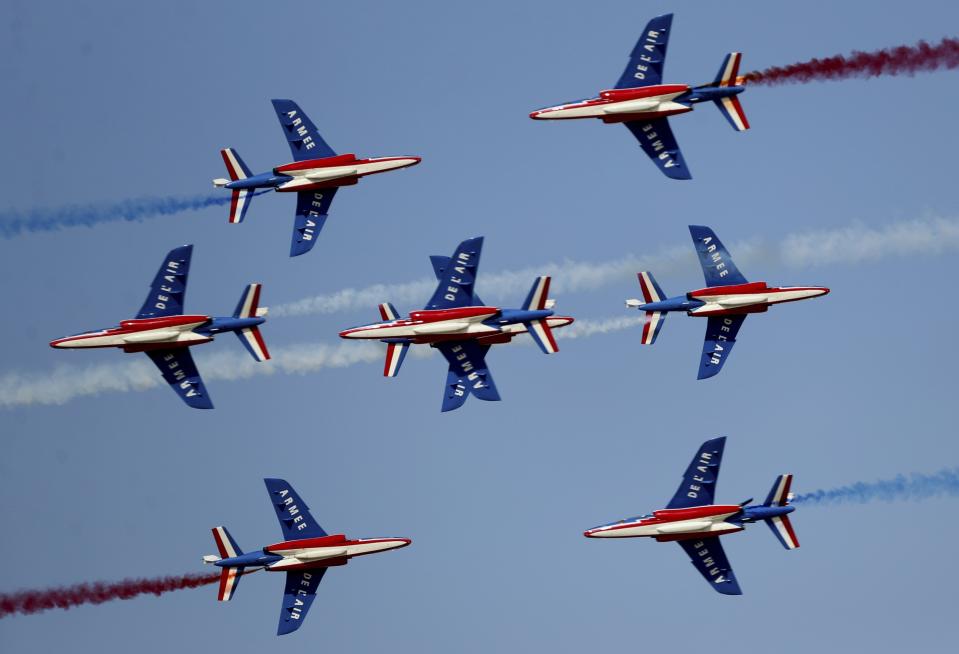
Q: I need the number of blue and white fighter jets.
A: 8